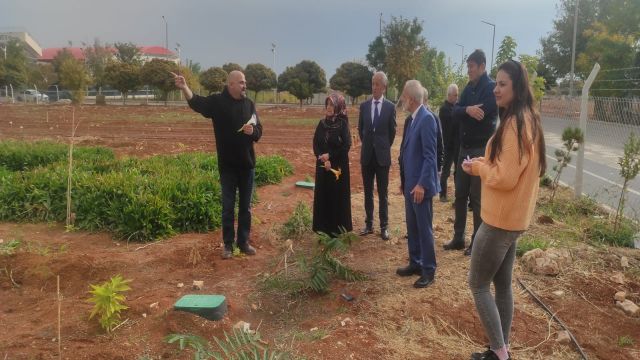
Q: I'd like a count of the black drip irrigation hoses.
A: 1